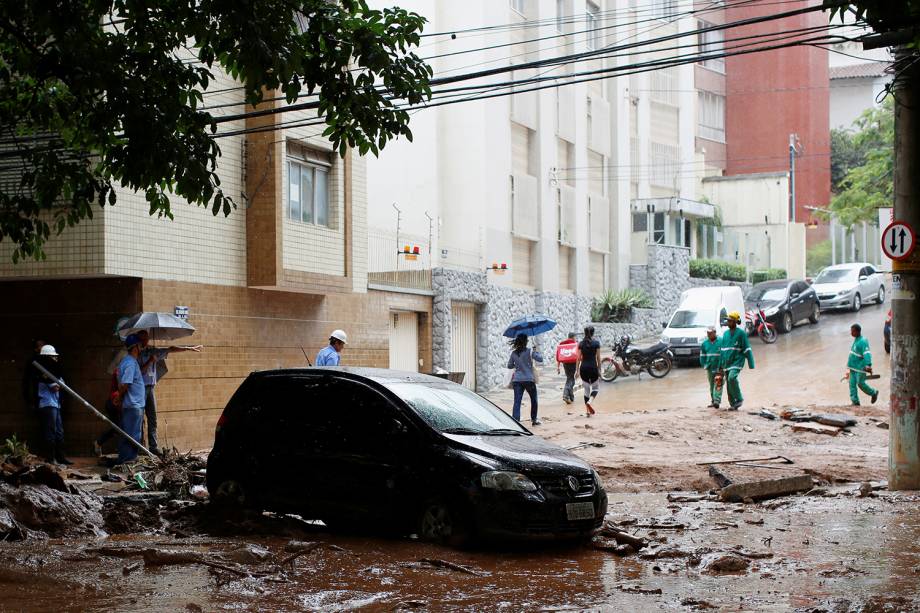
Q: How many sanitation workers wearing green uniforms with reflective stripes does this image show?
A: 3